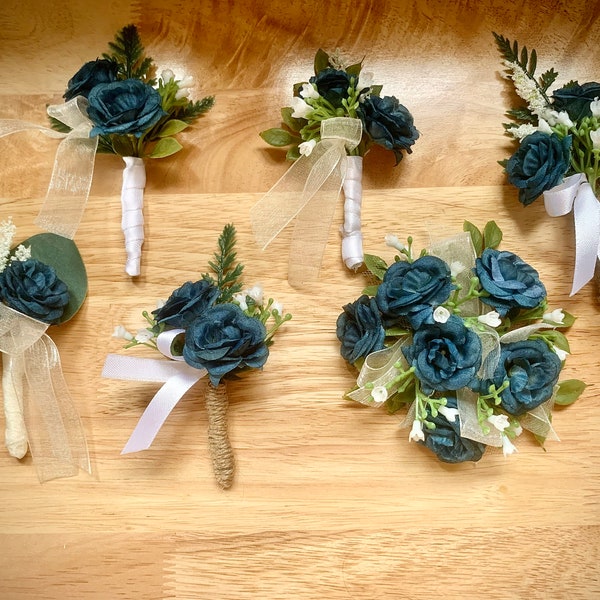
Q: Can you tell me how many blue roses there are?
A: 15